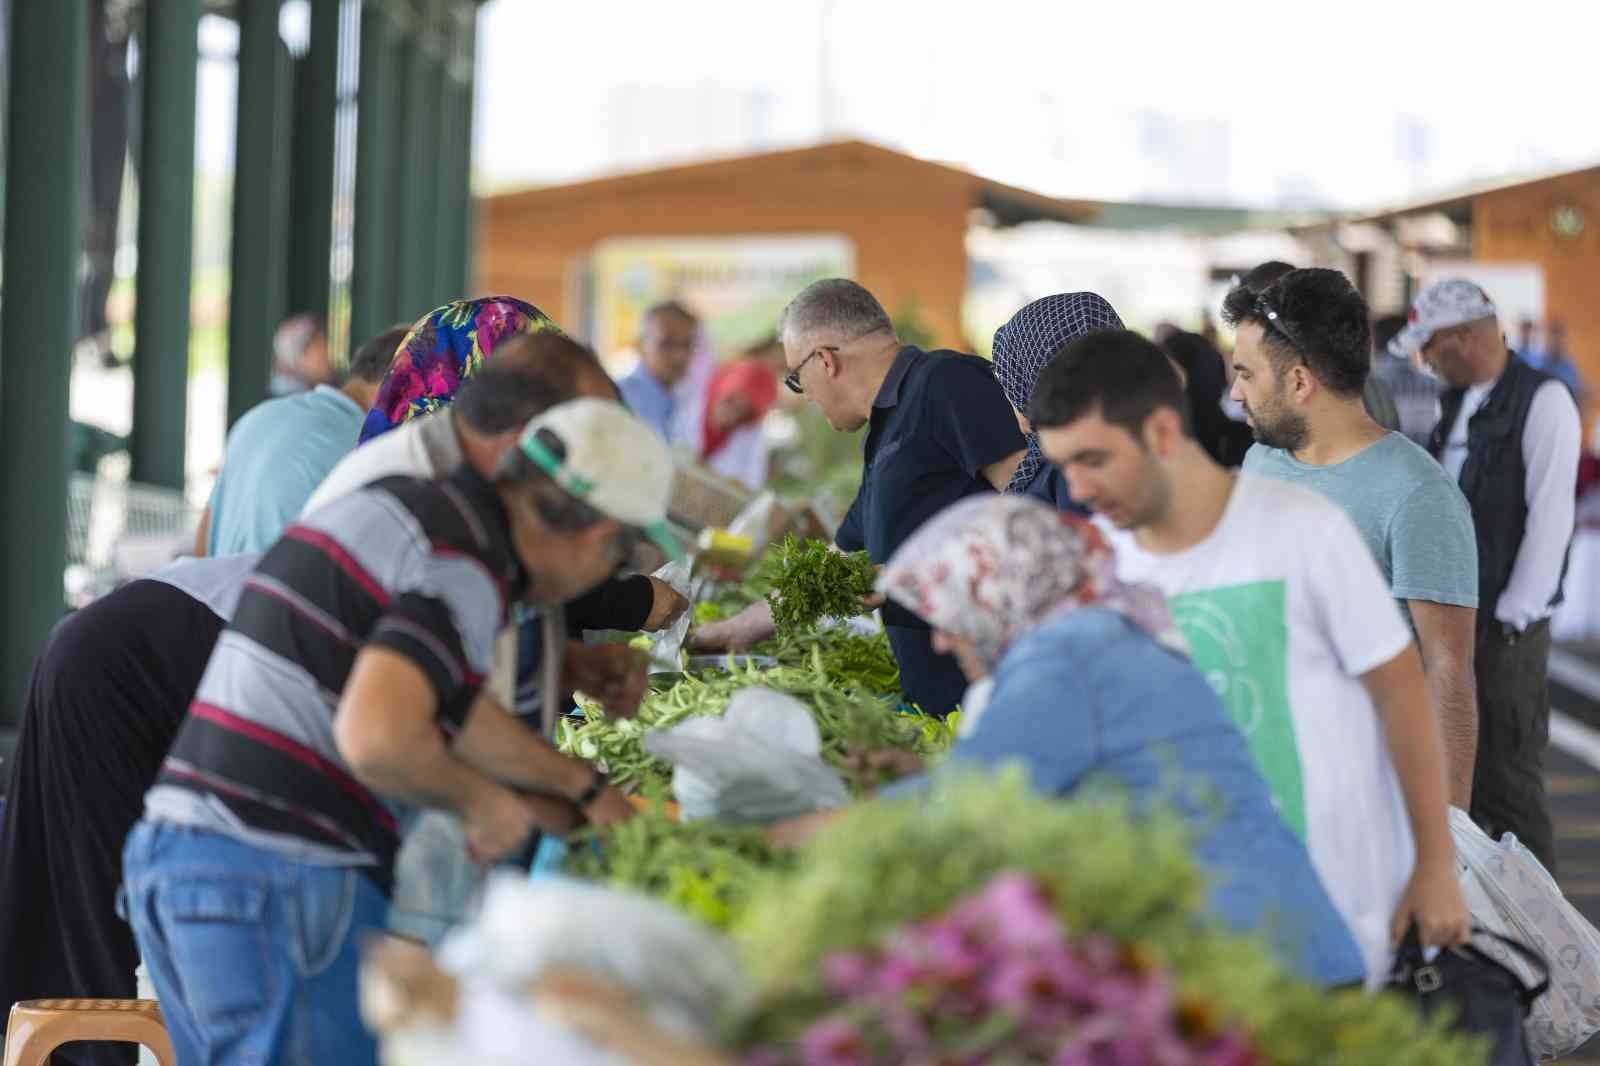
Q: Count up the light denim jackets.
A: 1